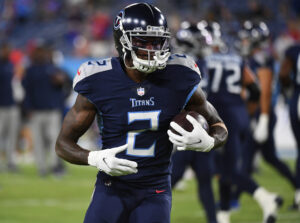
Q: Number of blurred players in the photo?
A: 4